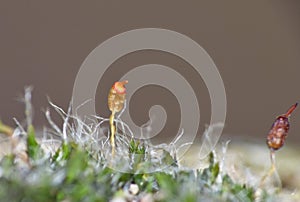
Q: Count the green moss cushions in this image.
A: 1